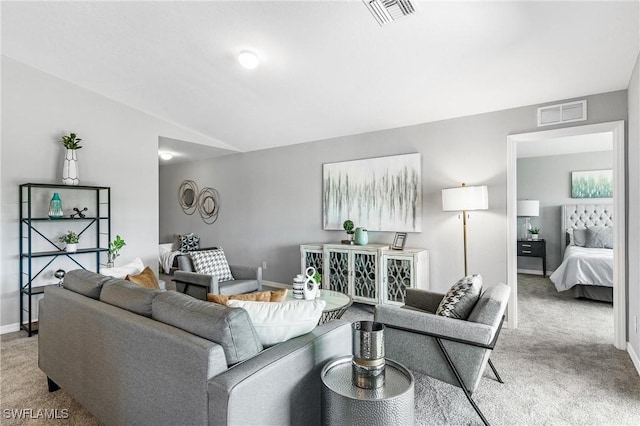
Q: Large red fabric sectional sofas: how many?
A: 0